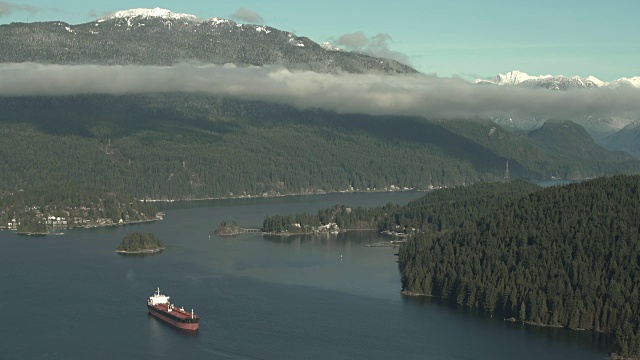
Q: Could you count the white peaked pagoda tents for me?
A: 0